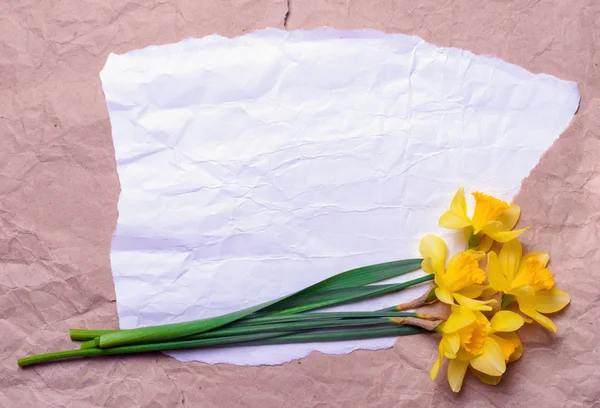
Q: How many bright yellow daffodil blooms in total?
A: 5